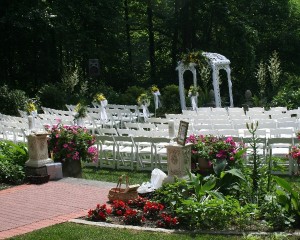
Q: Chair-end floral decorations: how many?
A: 6